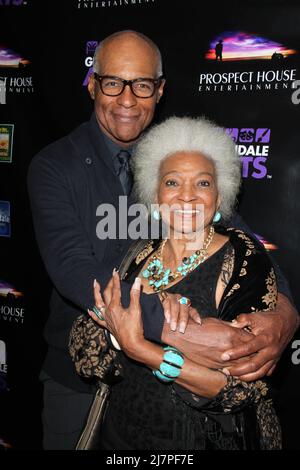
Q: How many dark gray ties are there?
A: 1